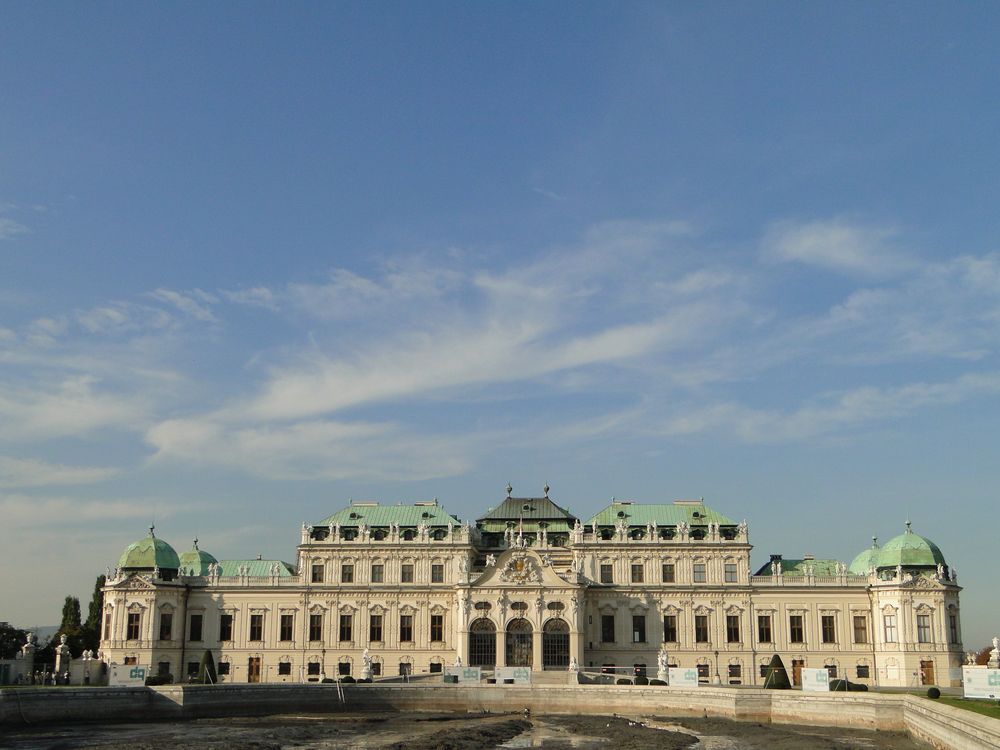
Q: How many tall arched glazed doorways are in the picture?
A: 3